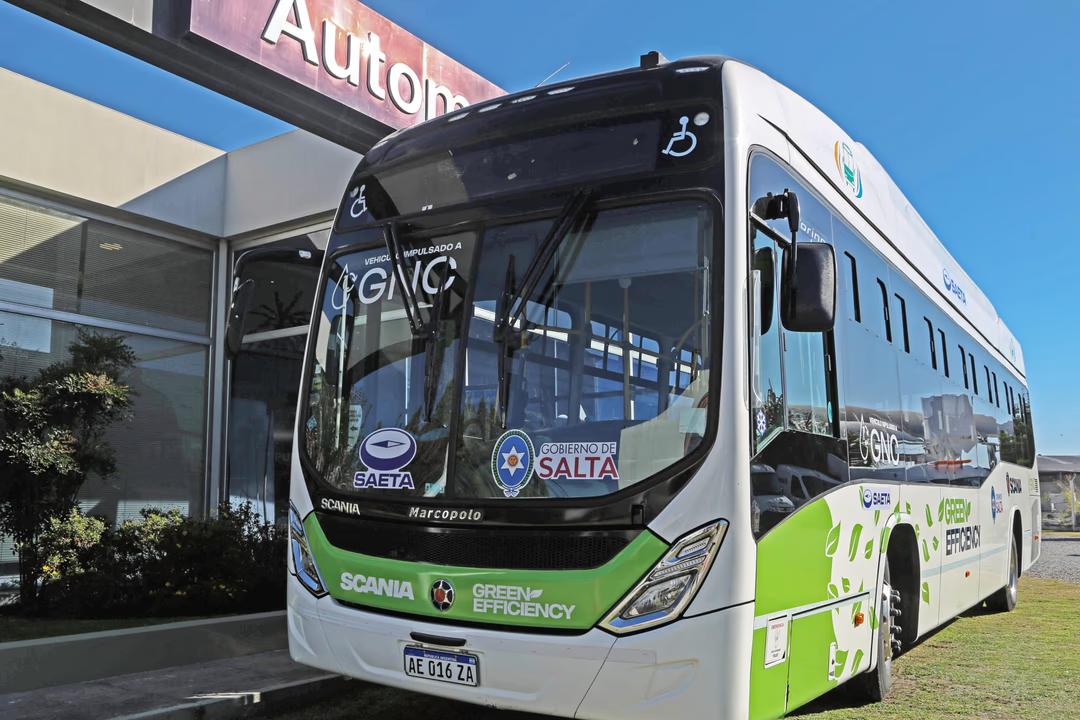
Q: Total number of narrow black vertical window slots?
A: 13